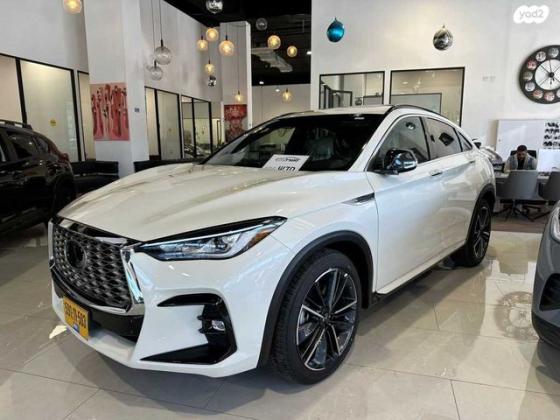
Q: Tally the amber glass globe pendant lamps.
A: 9